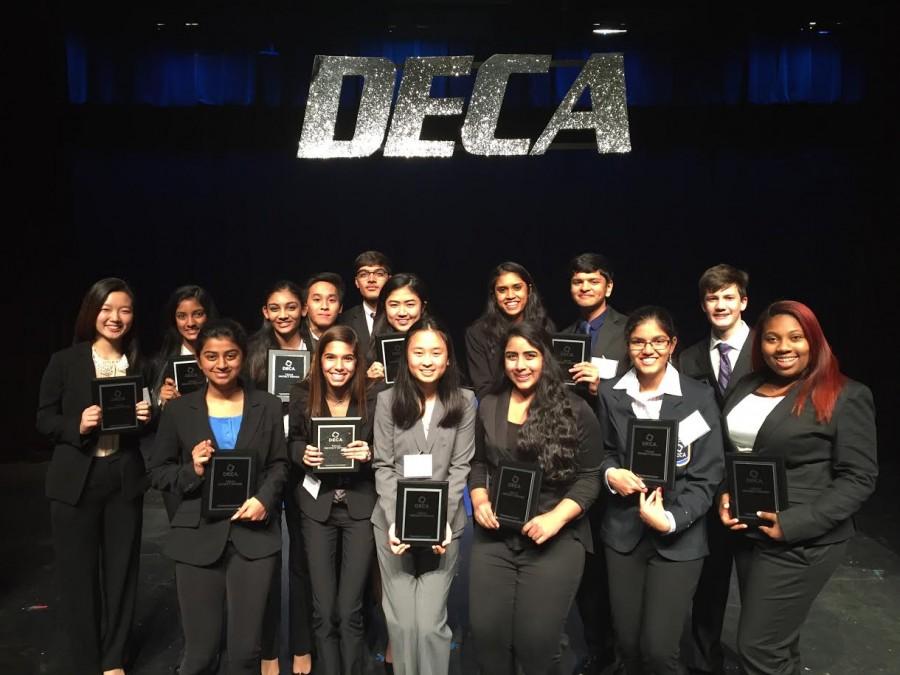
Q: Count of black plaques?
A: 11